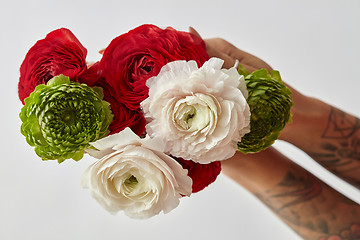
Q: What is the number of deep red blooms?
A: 4